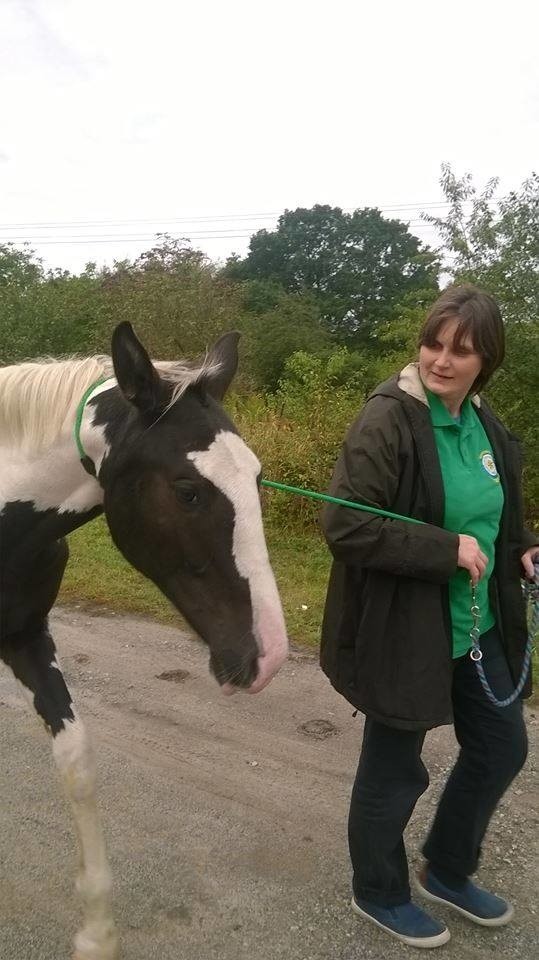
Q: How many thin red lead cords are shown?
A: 0